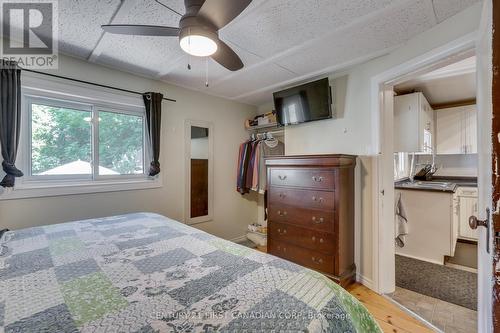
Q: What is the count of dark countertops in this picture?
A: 1